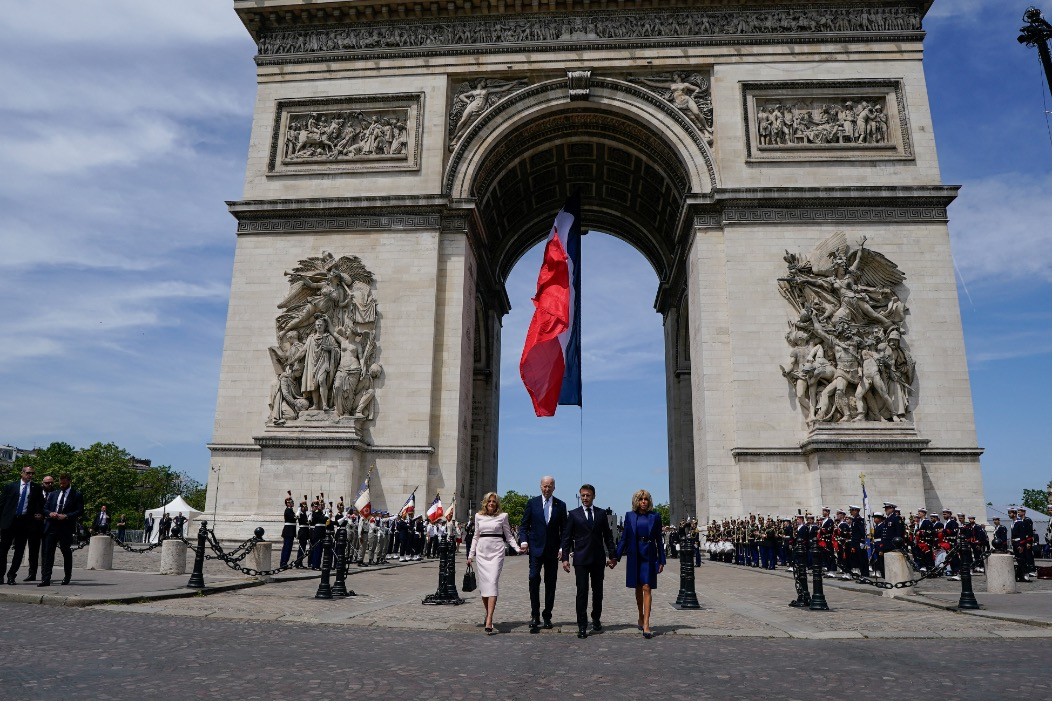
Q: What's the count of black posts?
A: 10